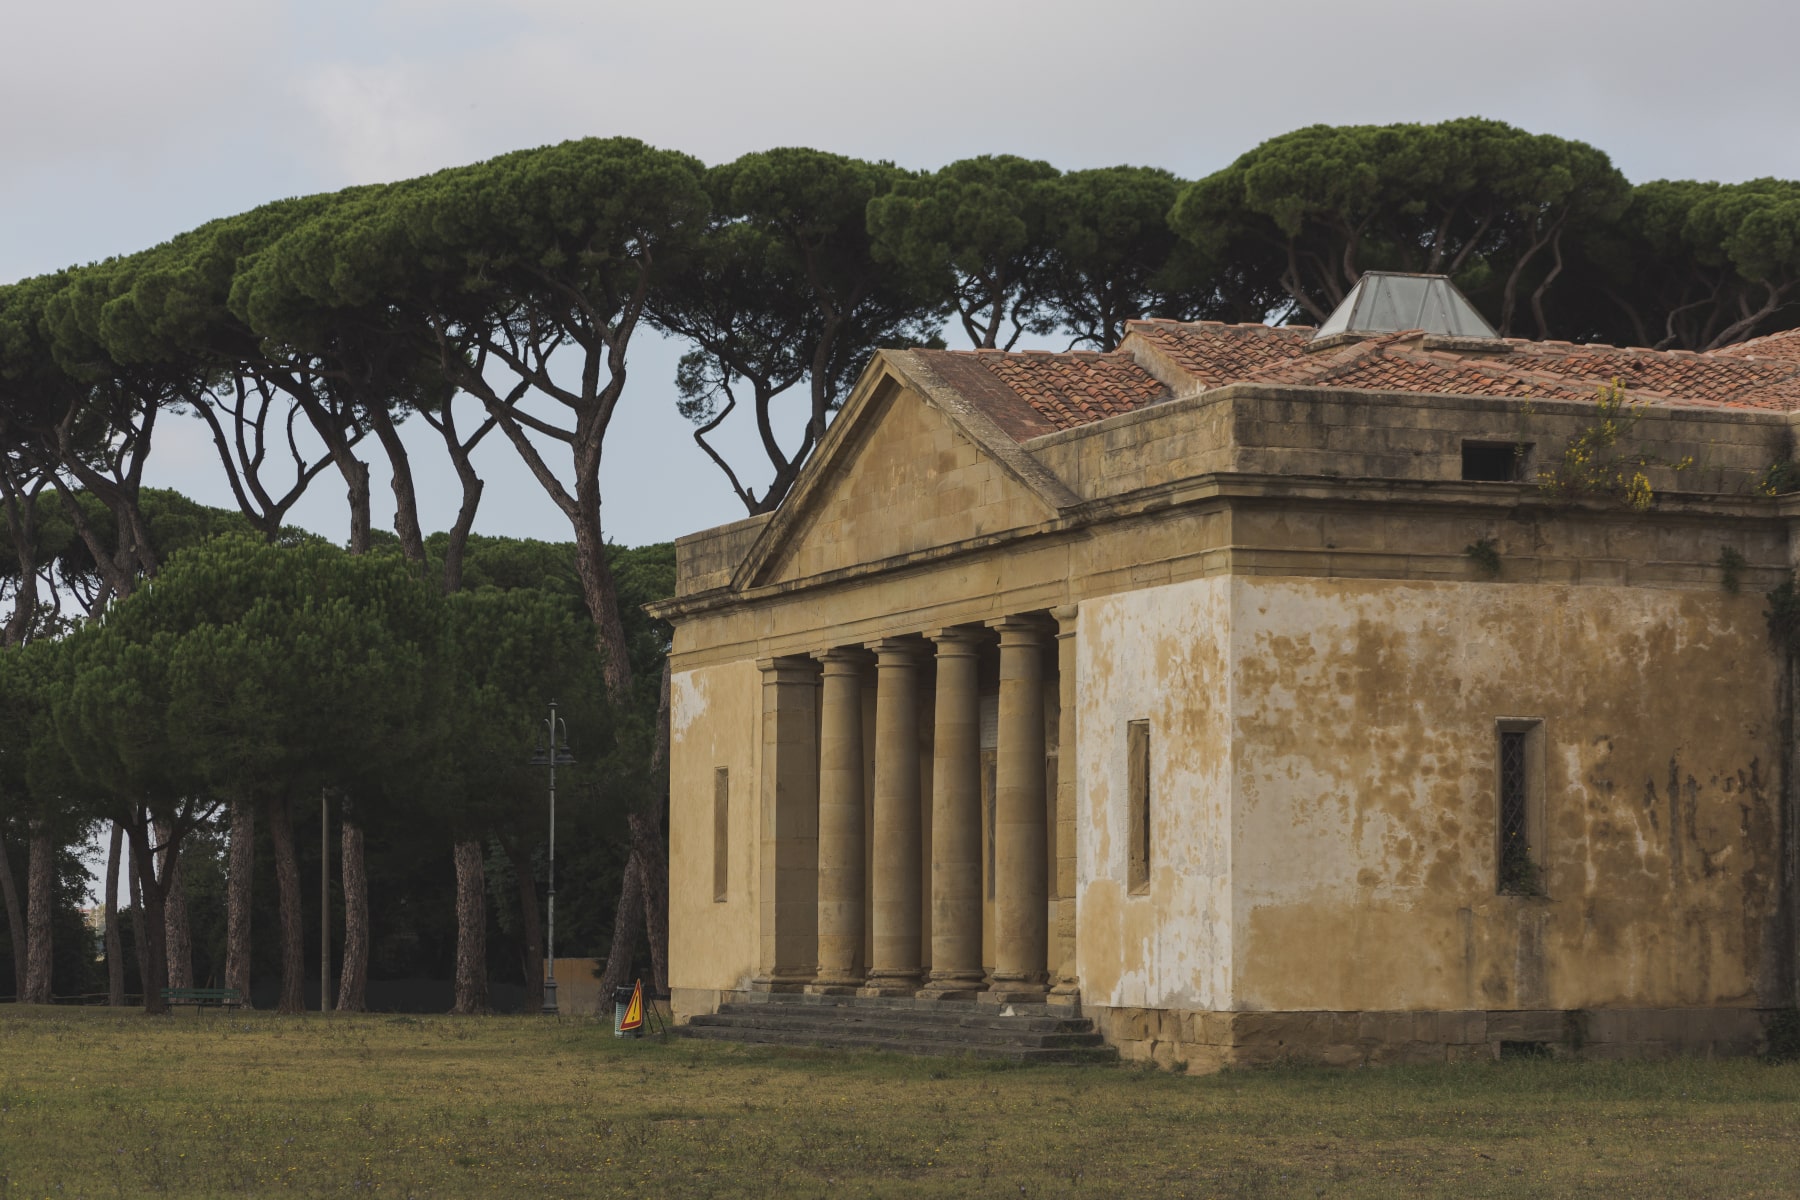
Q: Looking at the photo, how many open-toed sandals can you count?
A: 0